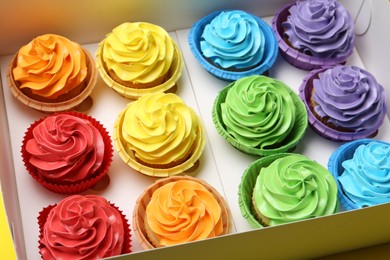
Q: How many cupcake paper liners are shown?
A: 12